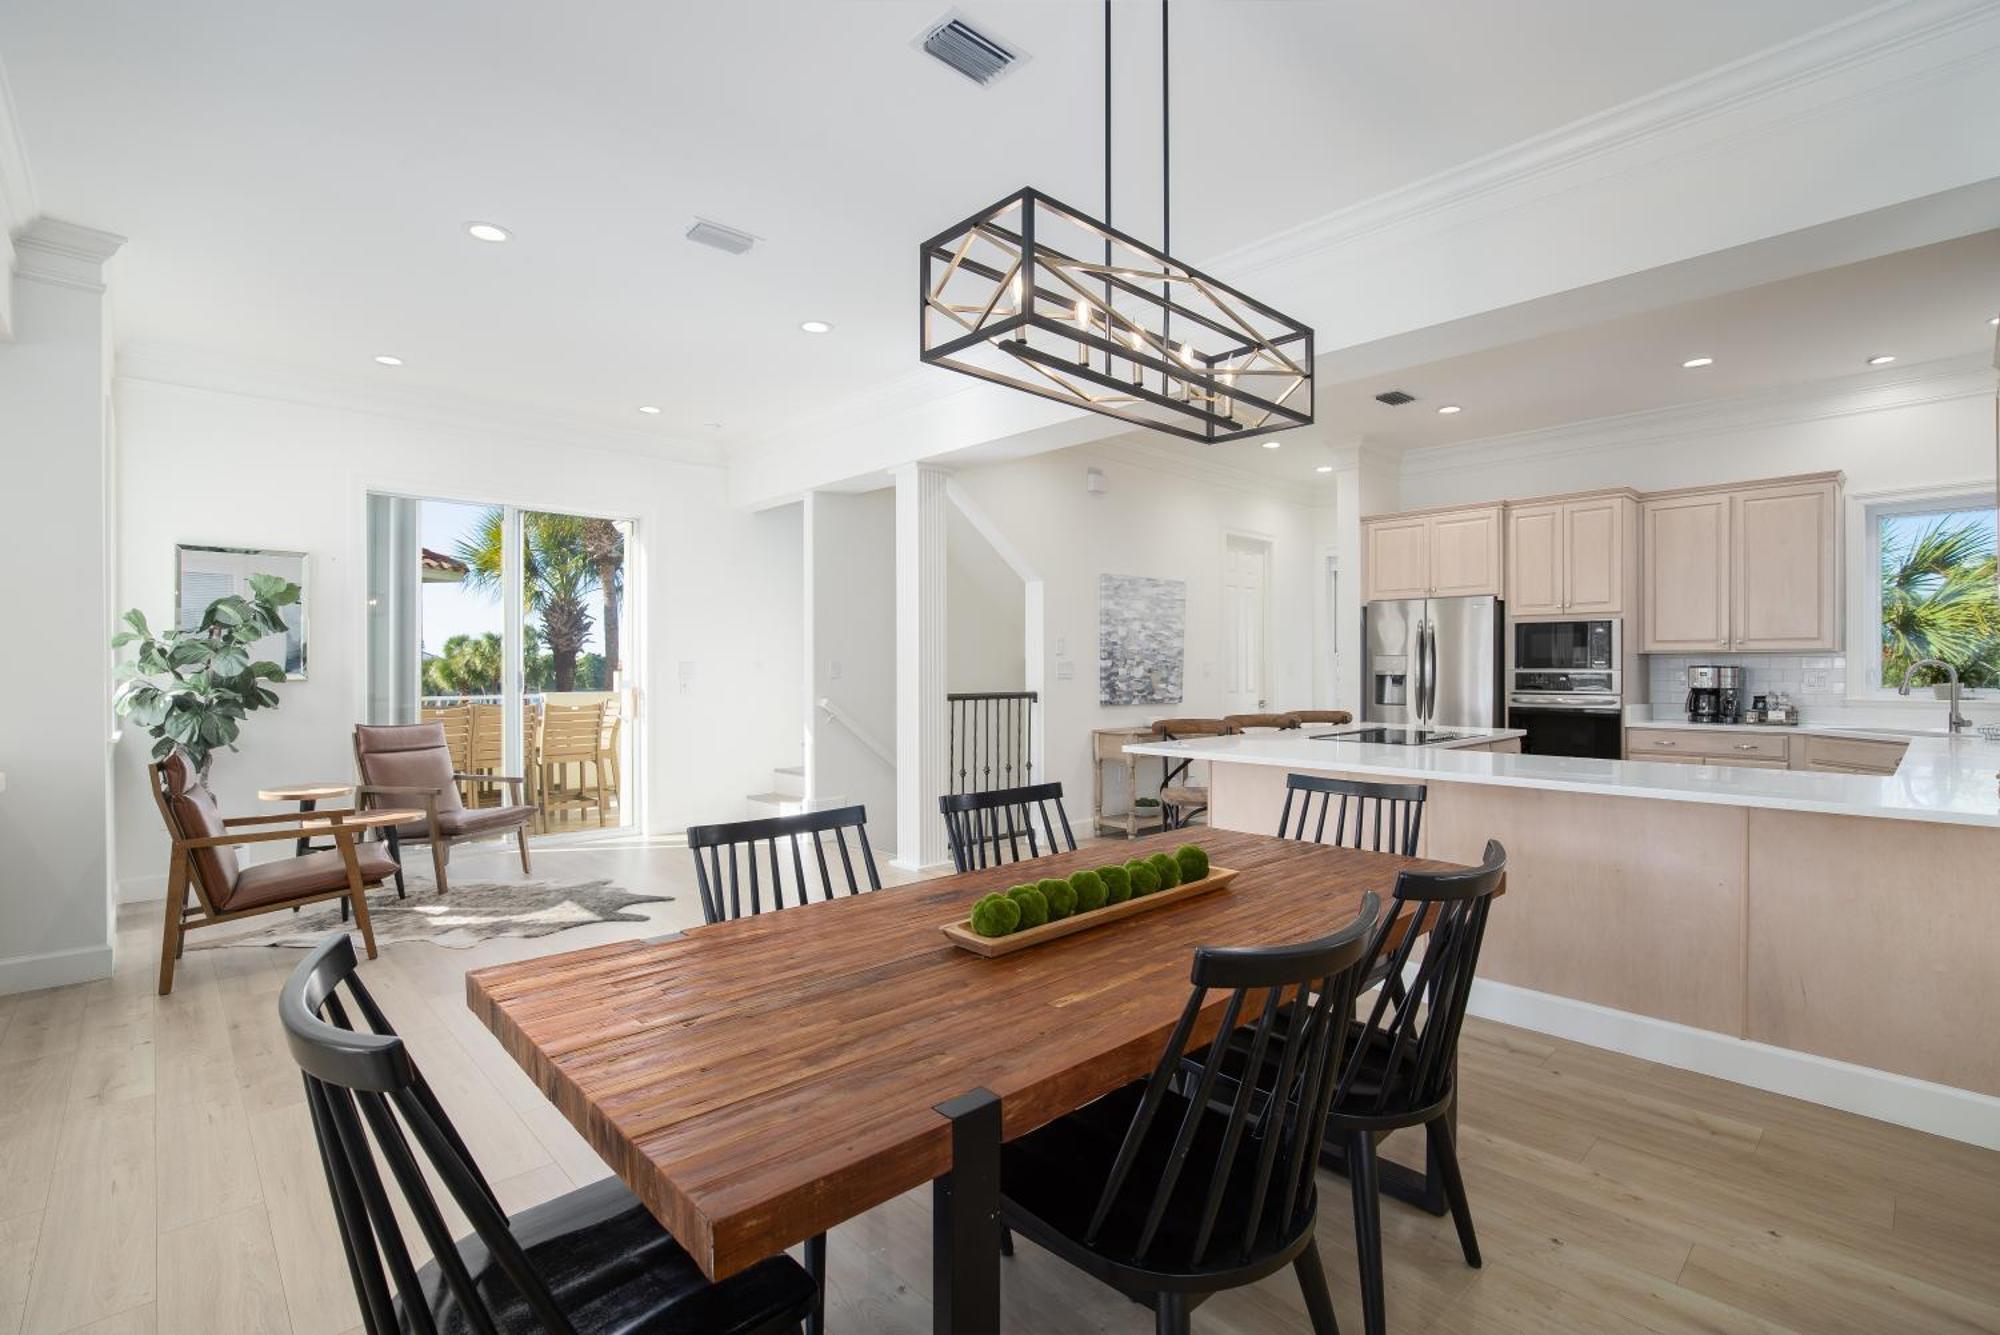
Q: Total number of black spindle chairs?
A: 6